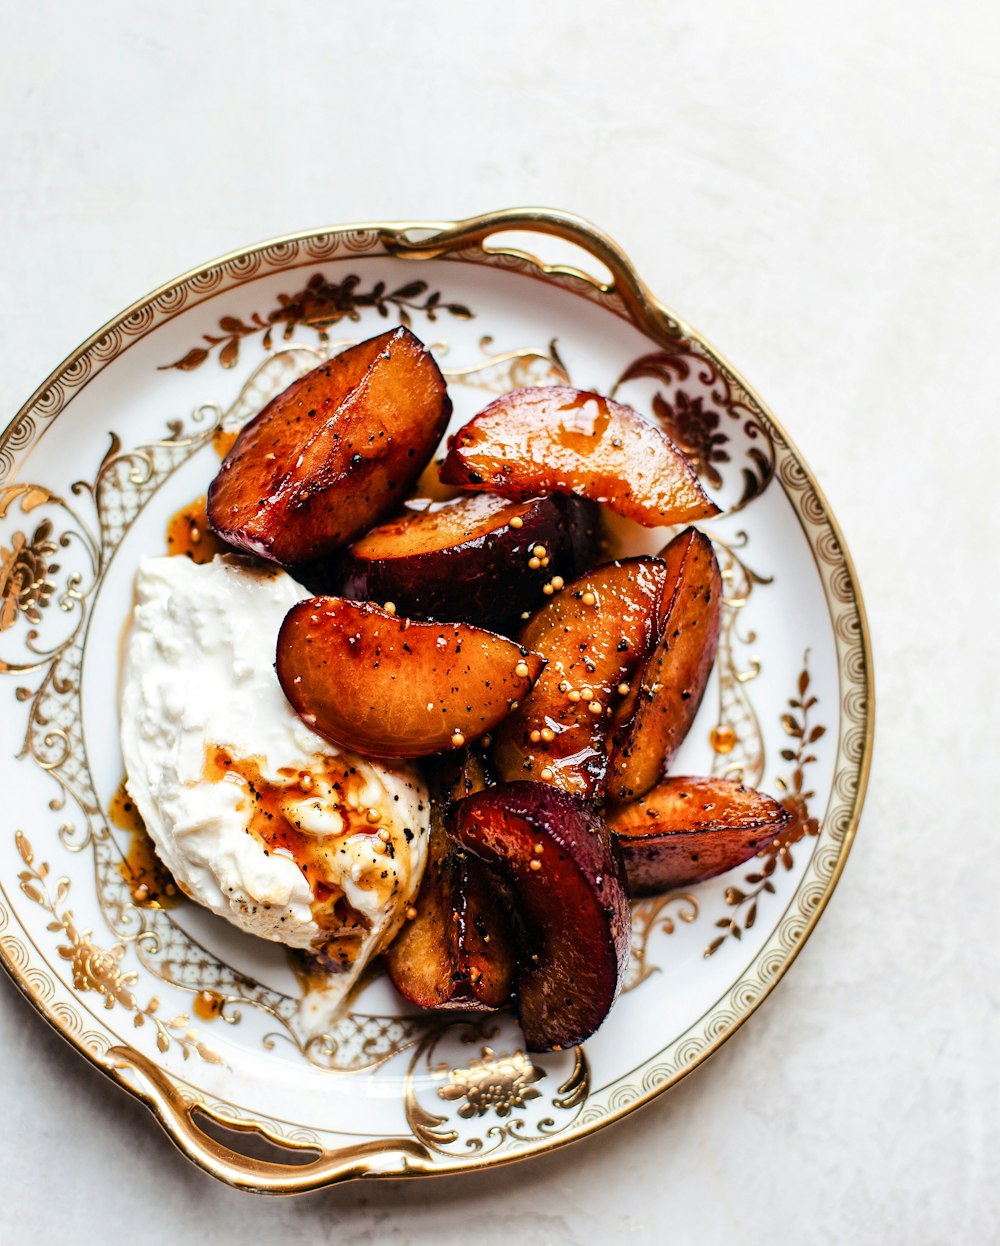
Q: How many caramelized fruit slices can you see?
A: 9